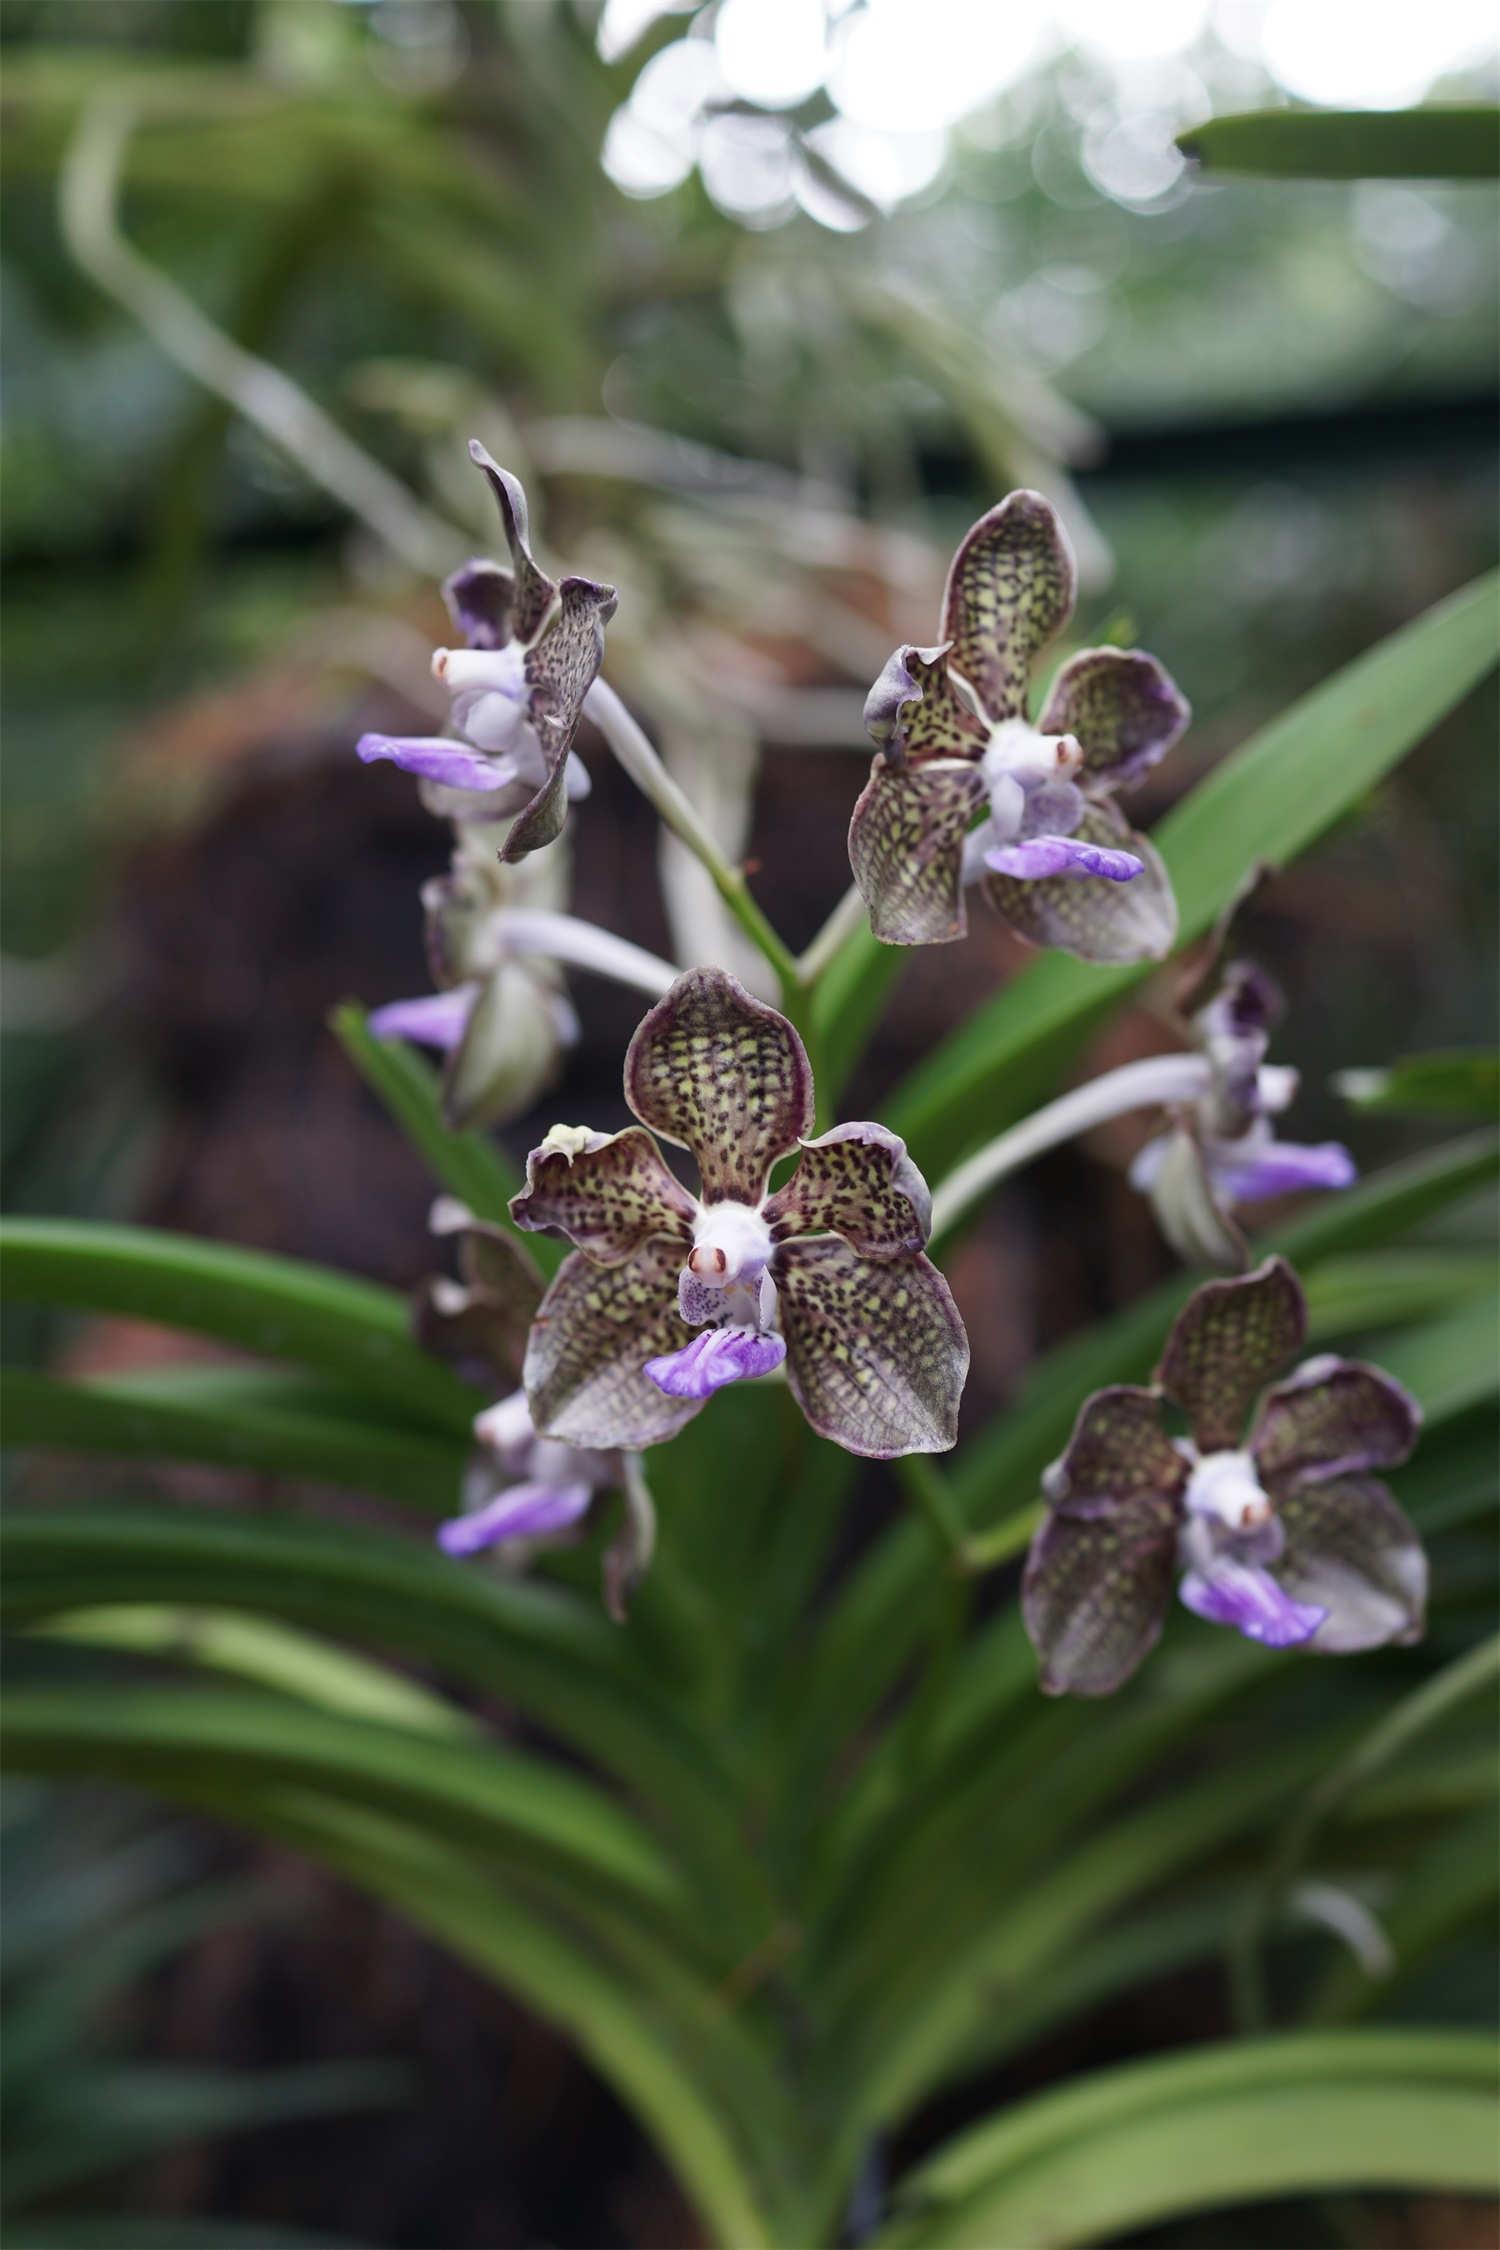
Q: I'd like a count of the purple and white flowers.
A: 7